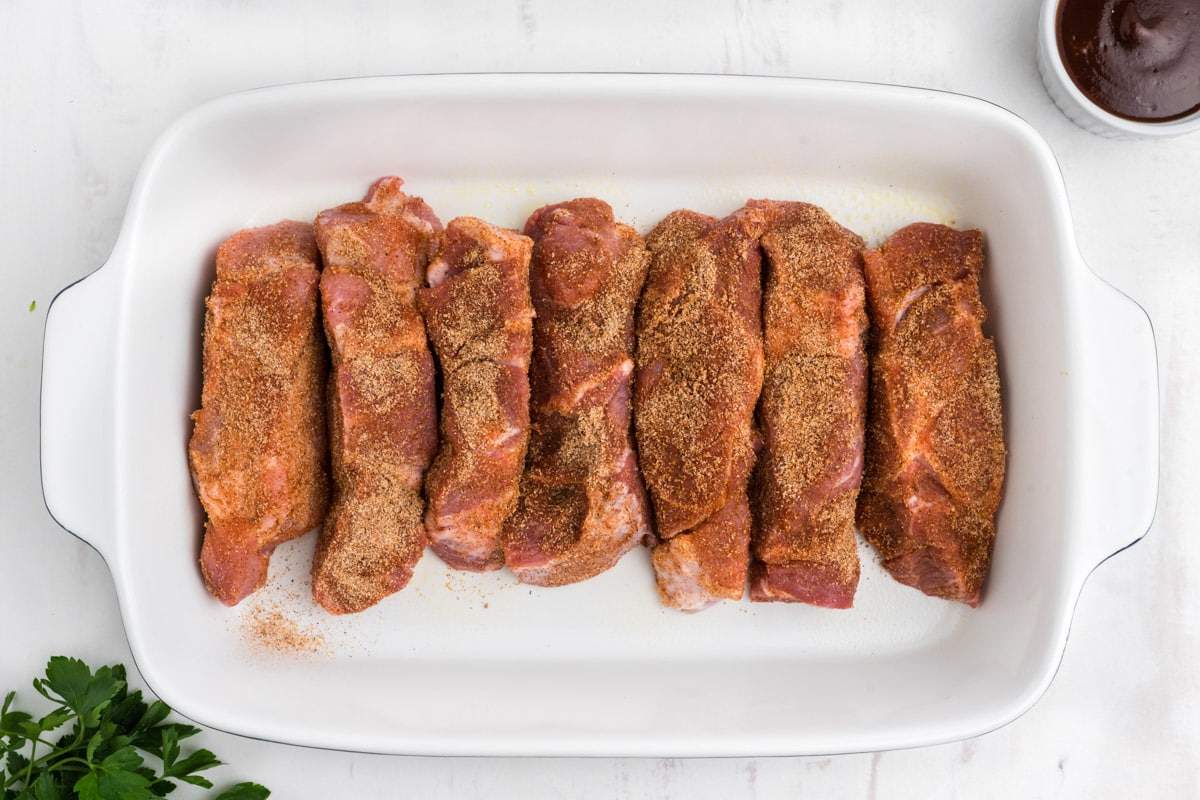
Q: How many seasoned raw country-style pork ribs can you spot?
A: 7